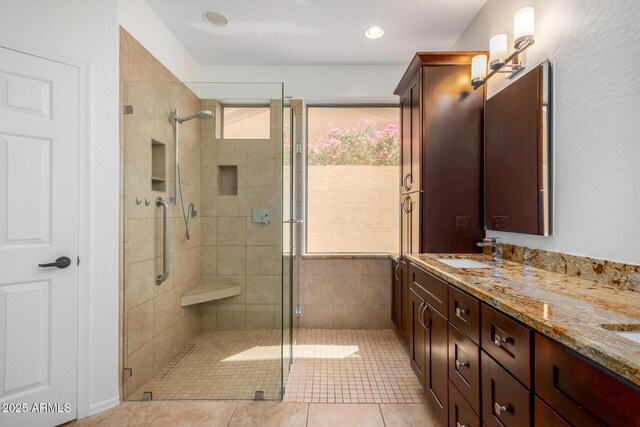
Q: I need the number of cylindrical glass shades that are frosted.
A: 3